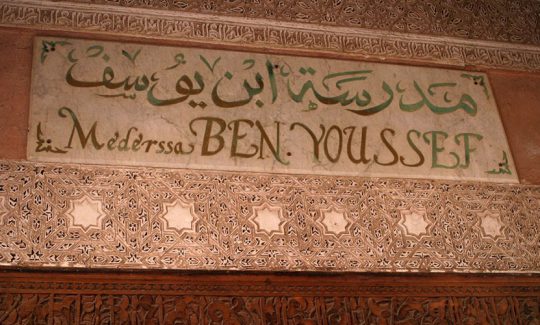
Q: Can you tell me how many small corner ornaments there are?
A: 4